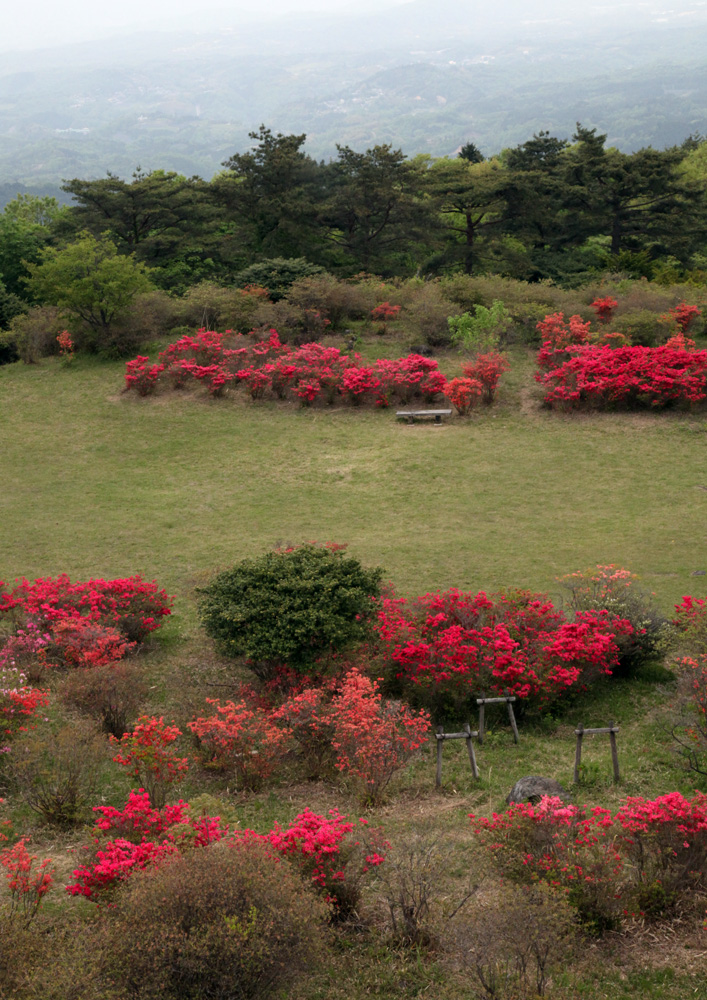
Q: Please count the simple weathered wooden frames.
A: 3